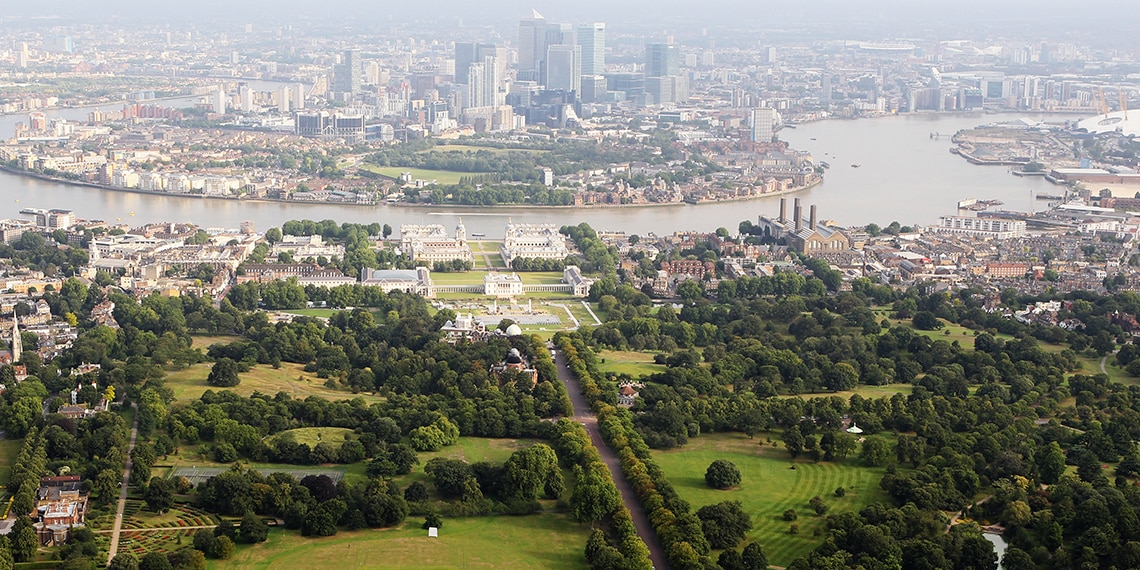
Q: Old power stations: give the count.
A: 1